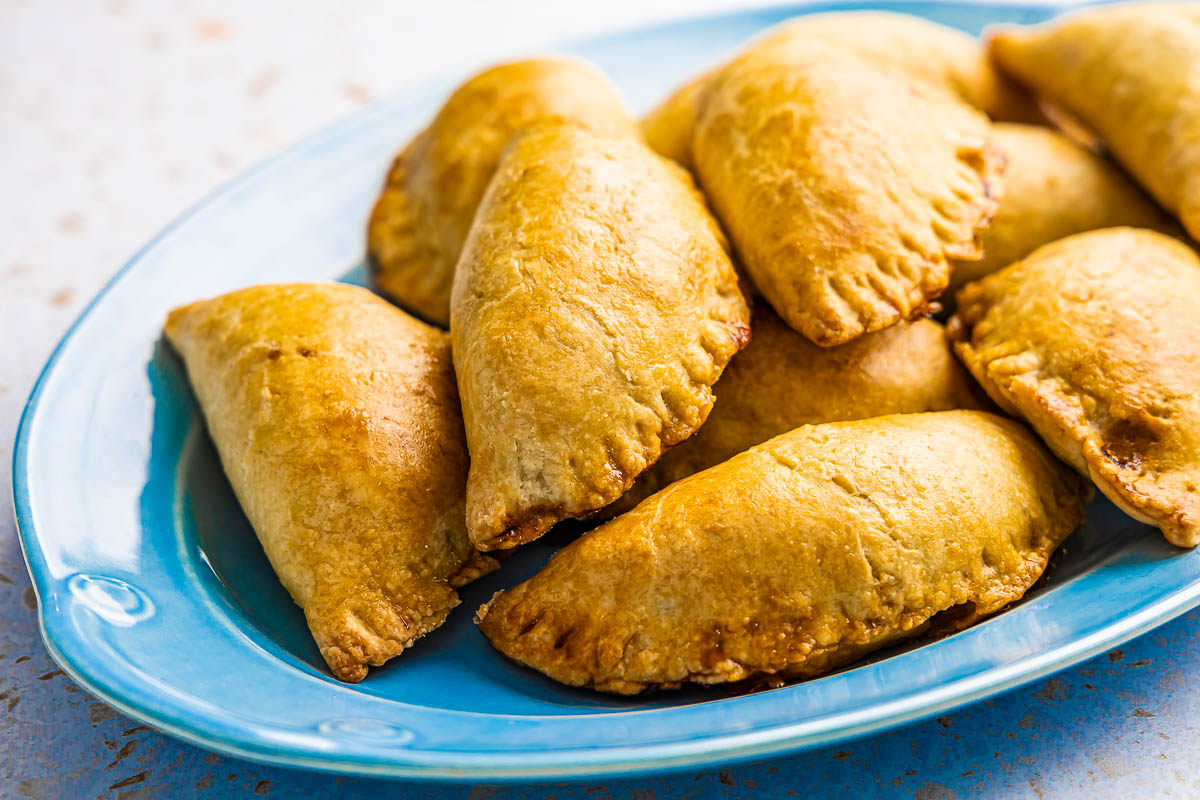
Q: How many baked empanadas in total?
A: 10